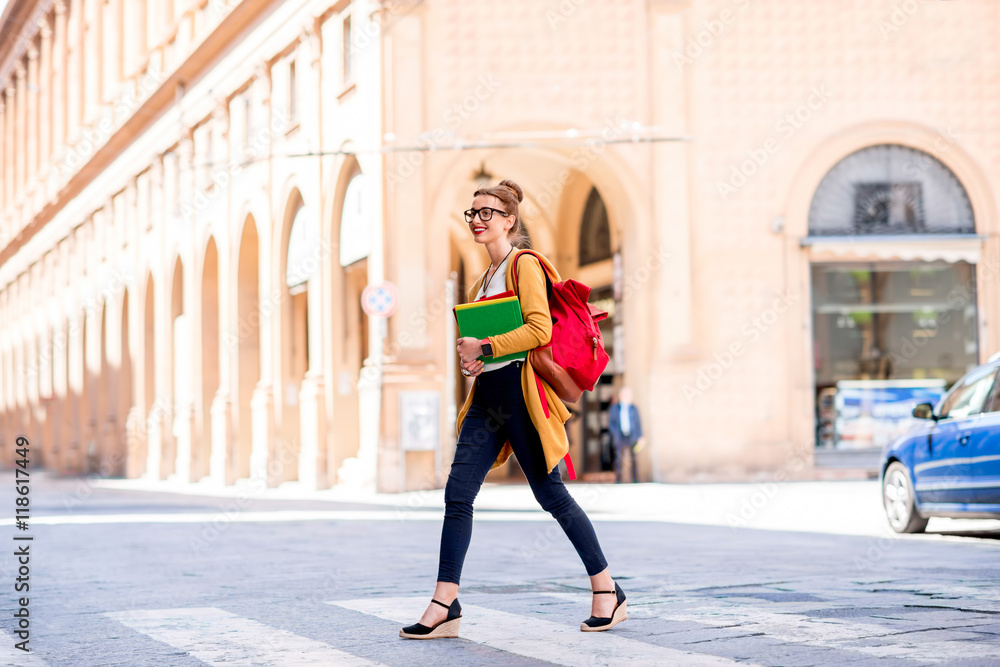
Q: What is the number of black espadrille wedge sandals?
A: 2